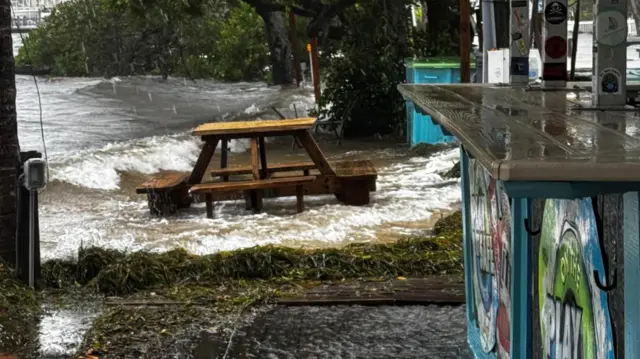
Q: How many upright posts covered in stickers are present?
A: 3